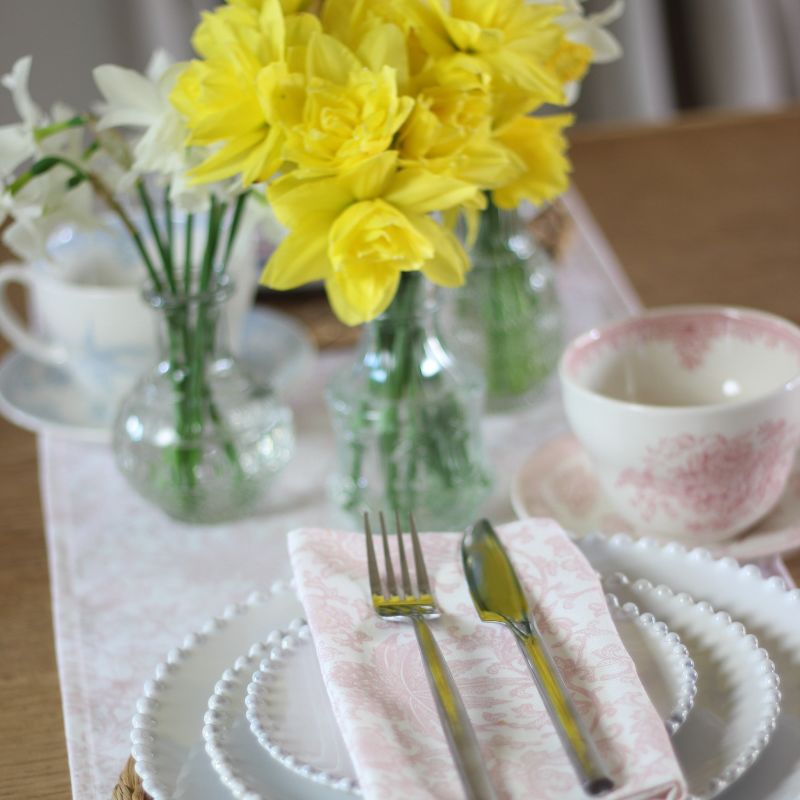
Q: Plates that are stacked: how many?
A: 3